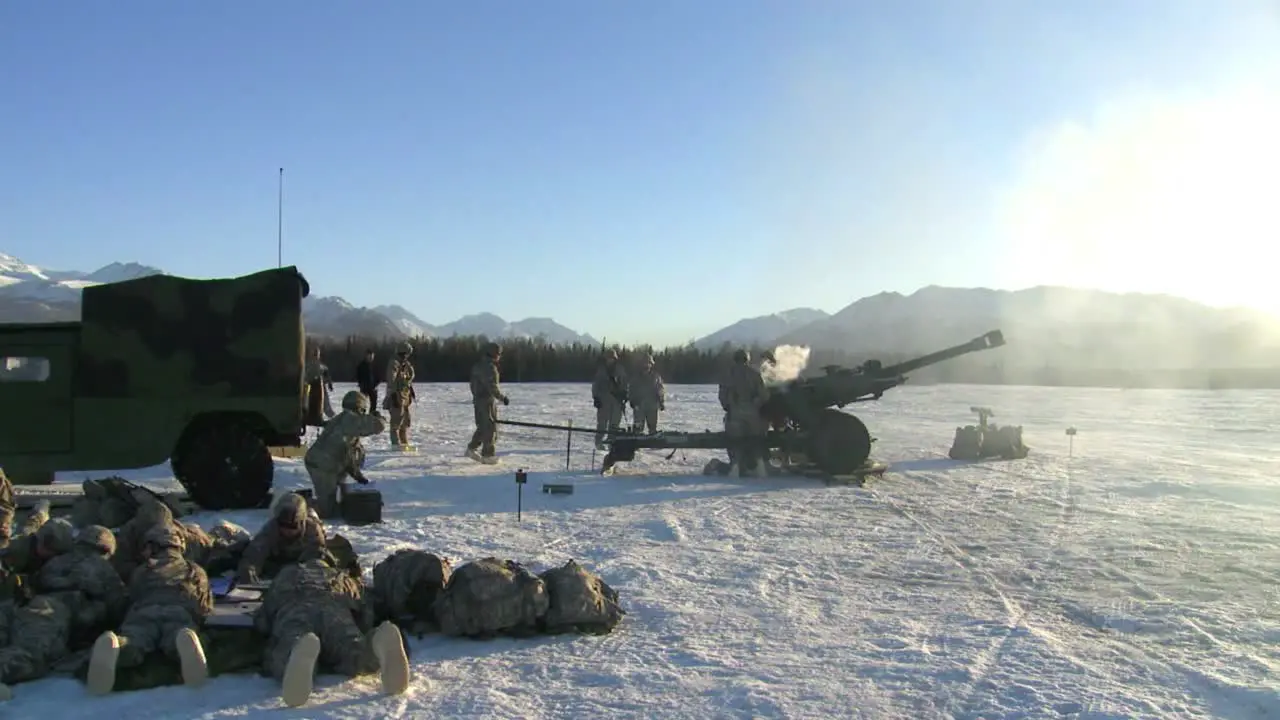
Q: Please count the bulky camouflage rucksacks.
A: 3